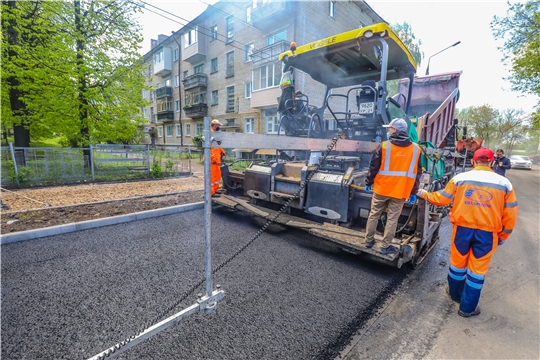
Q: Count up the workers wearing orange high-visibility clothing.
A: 3